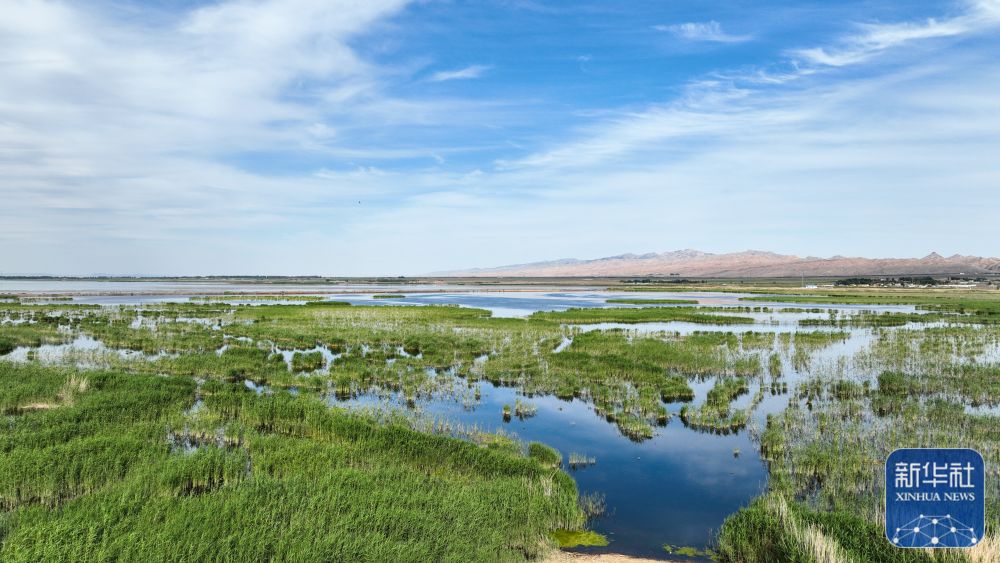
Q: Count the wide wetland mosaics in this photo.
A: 1